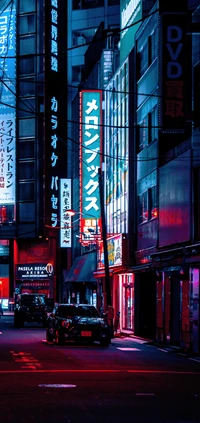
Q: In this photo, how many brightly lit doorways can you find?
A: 1